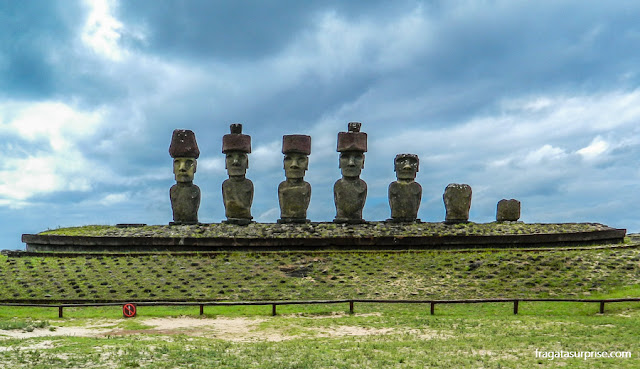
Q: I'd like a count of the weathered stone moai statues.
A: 7